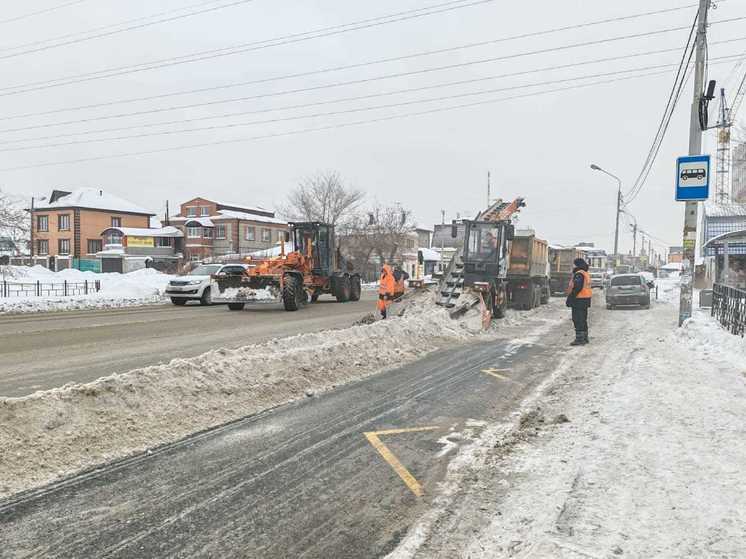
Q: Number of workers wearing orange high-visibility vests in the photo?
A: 3